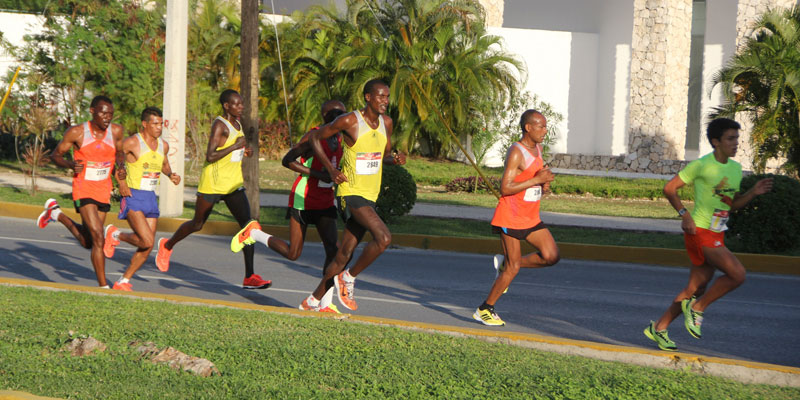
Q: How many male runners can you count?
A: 7